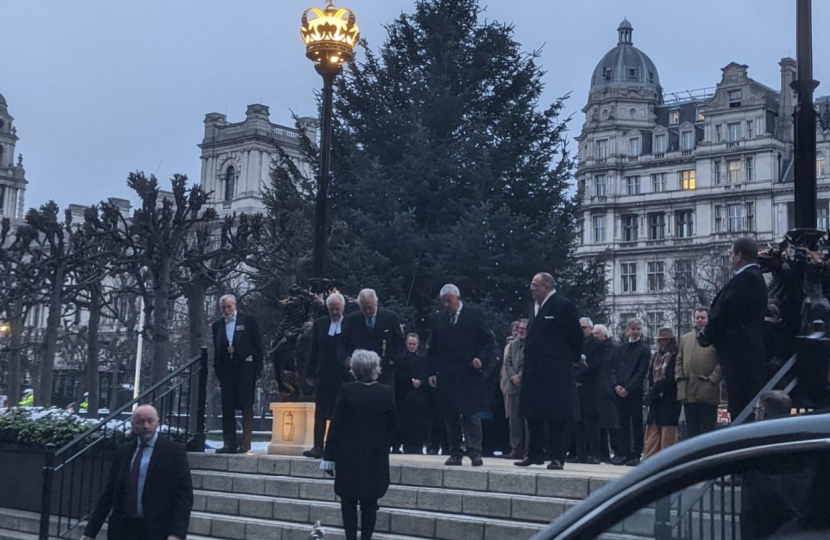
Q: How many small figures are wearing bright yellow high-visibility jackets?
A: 2